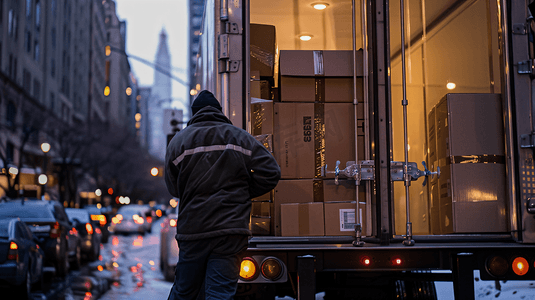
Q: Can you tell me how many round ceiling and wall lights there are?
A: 3